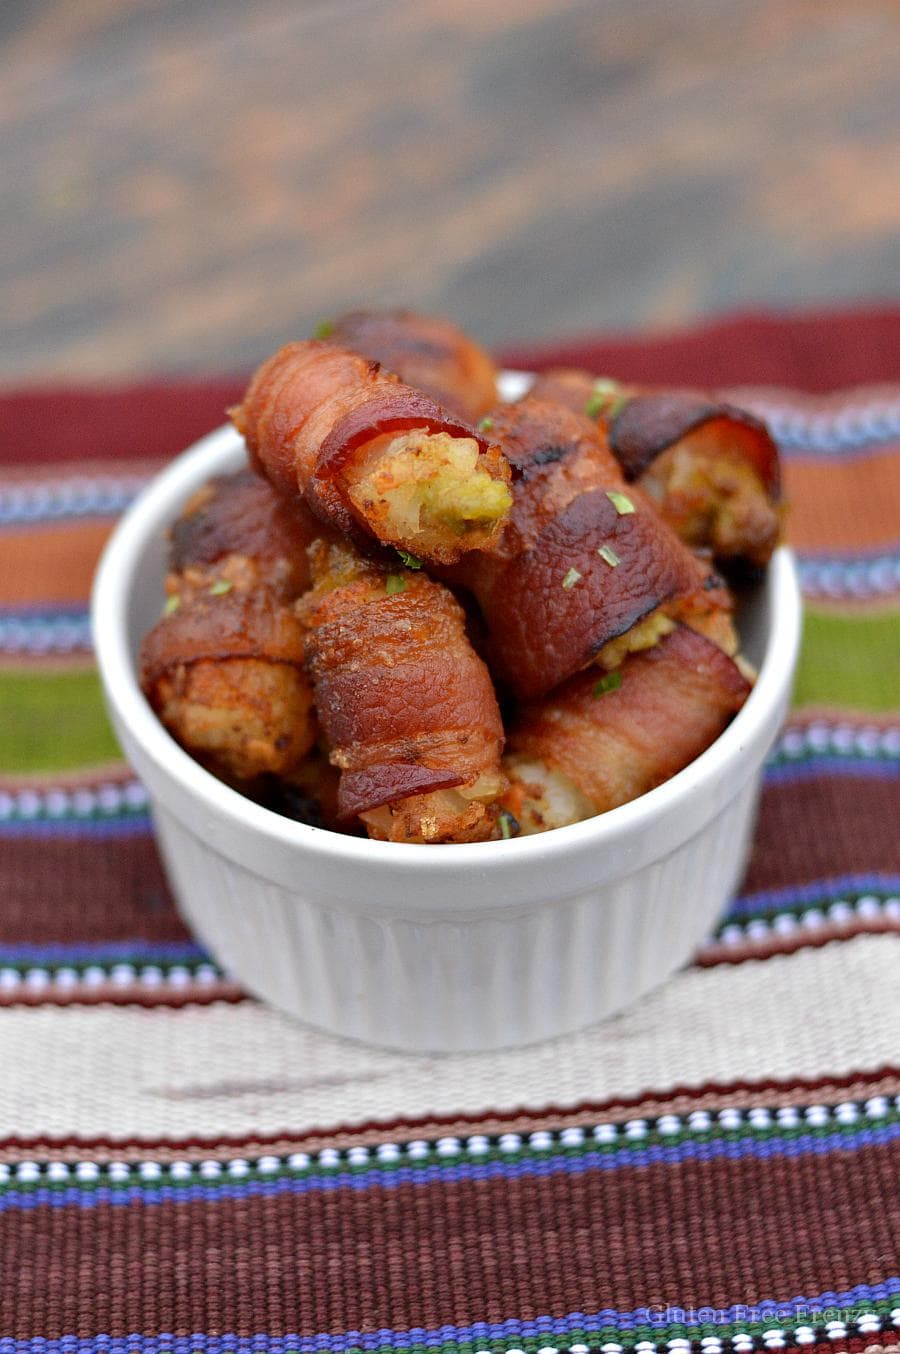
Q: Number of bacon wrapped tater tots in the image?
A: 7